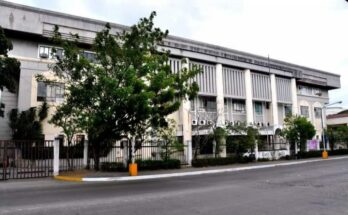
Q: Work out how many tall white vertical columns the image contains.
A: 5